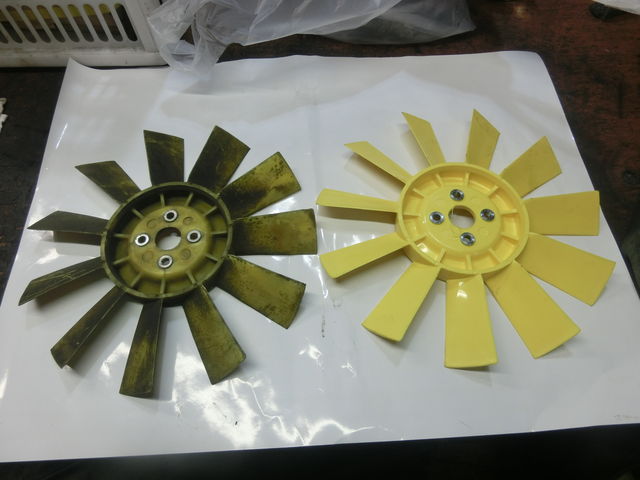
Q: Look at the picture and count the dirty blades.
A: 11